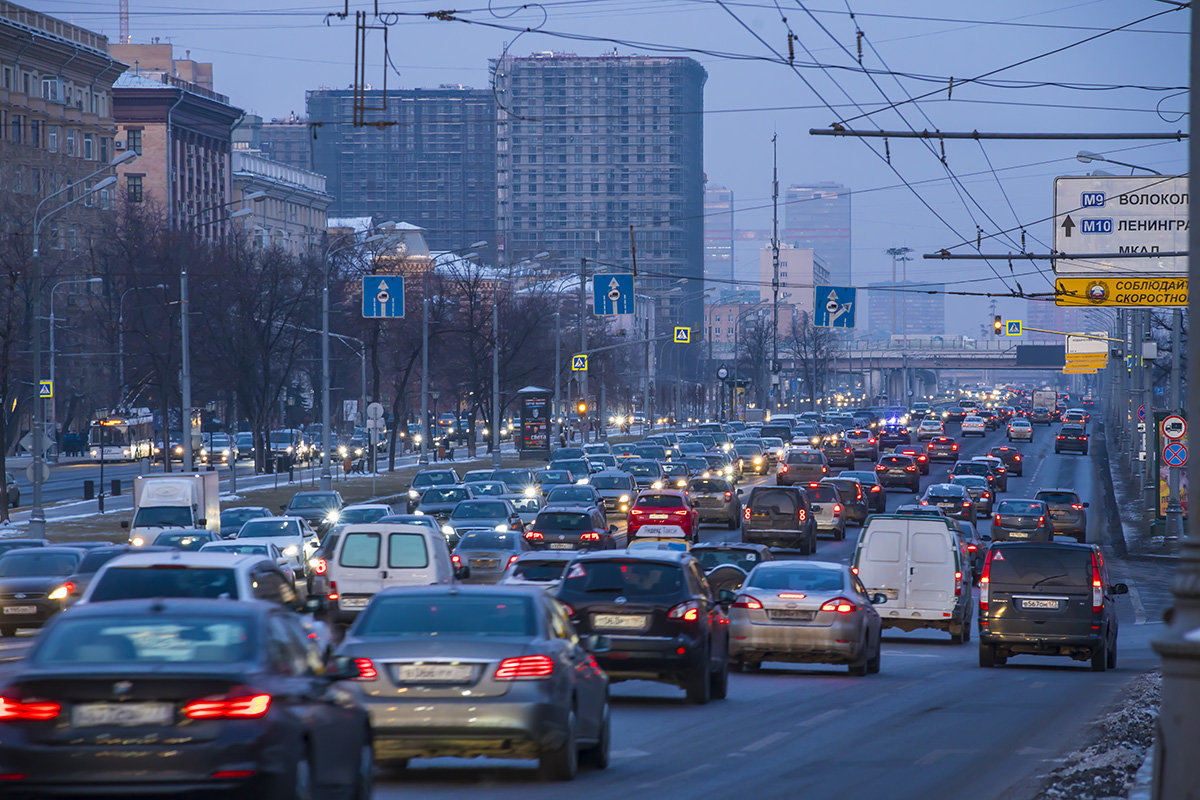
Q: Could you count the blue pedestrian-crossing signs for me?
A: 4